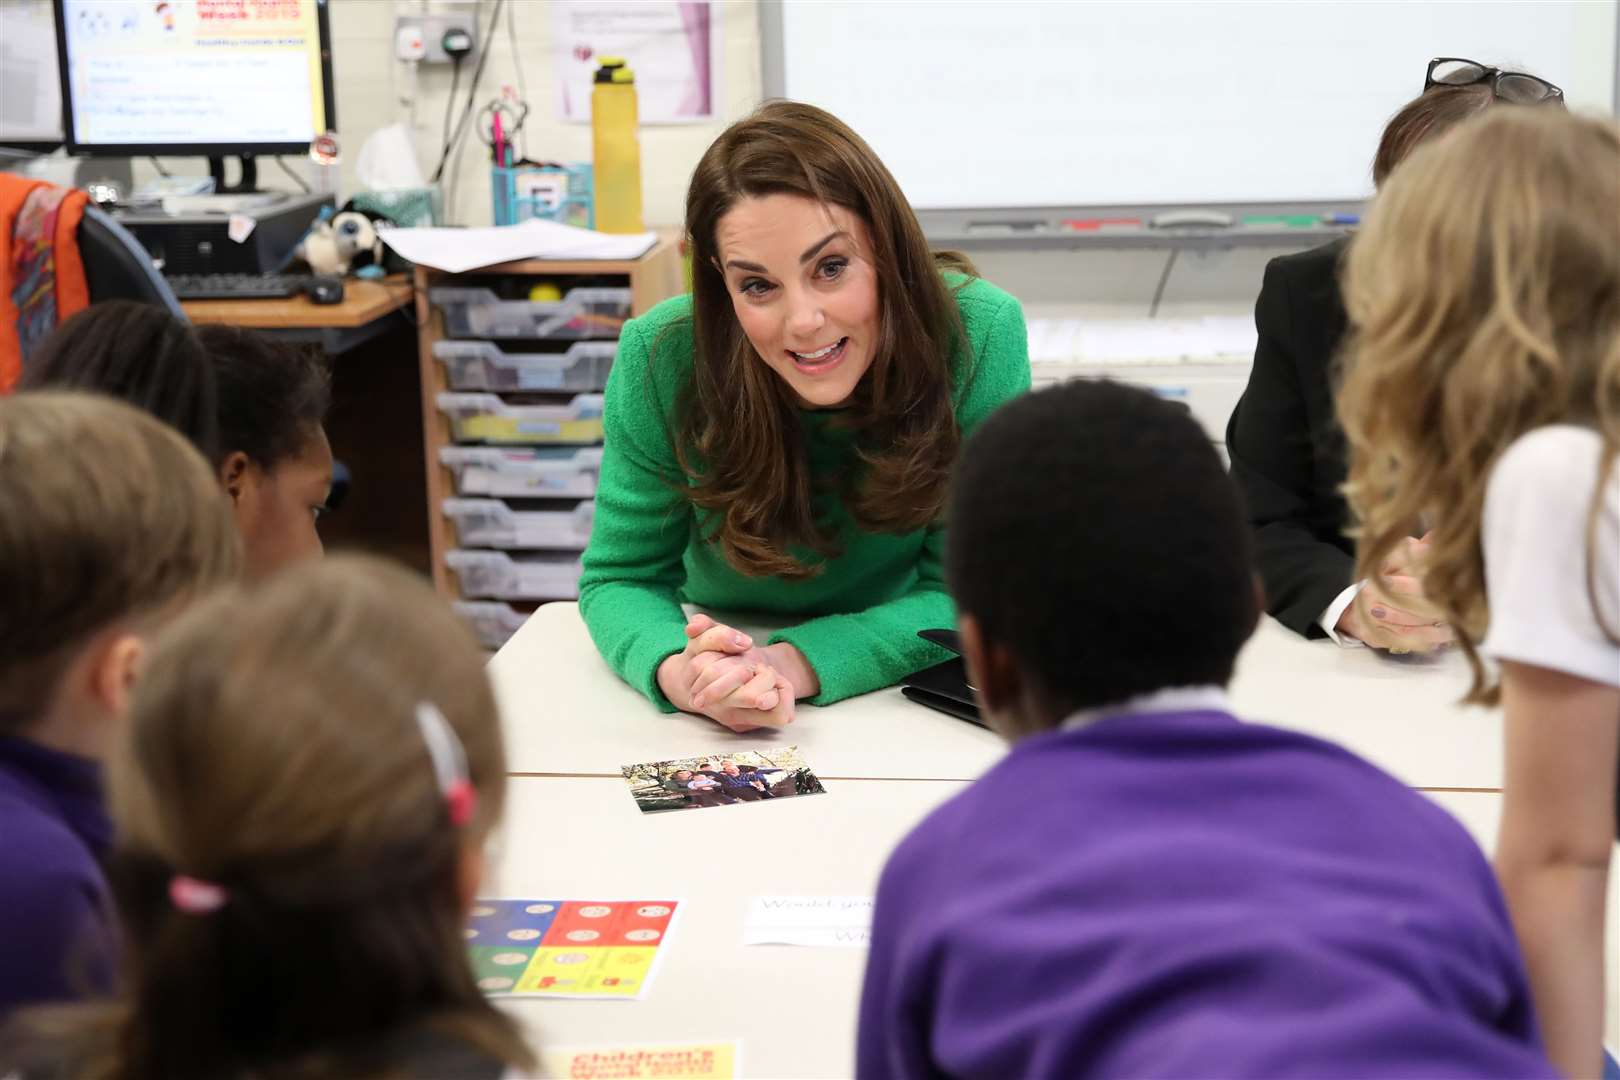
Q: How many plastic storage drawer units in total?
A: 7